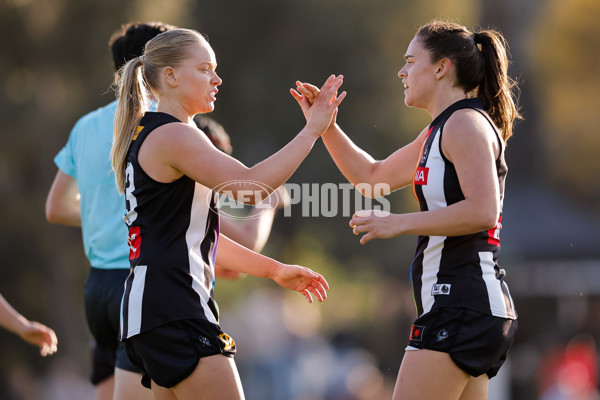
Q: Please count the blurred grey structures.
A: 1